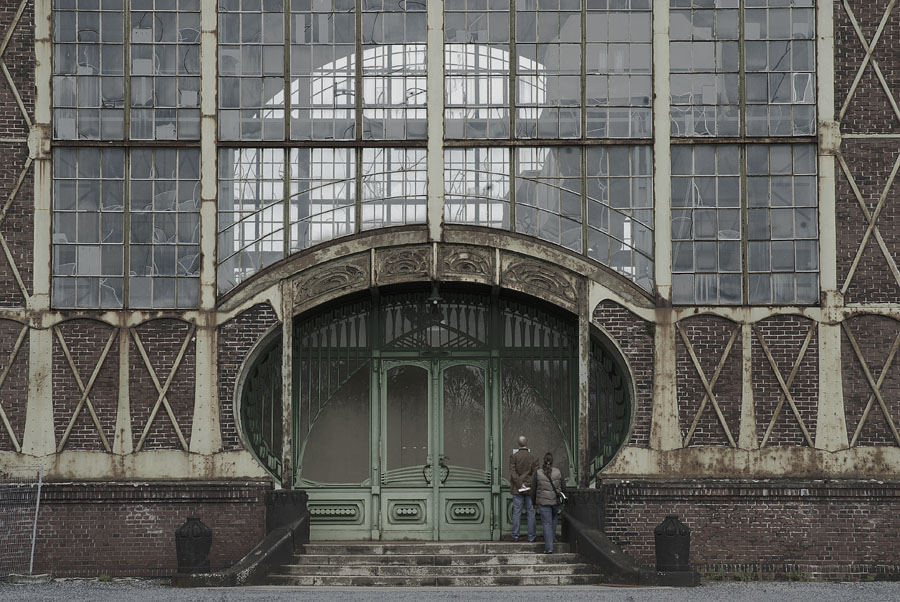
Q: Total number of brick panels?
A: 12